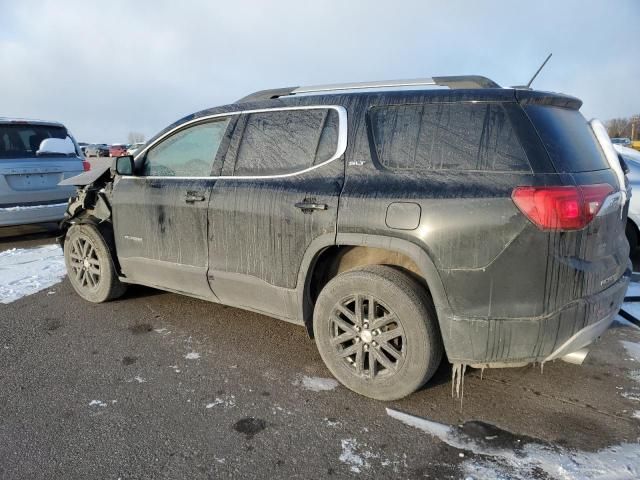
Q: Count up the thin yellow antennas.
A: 0